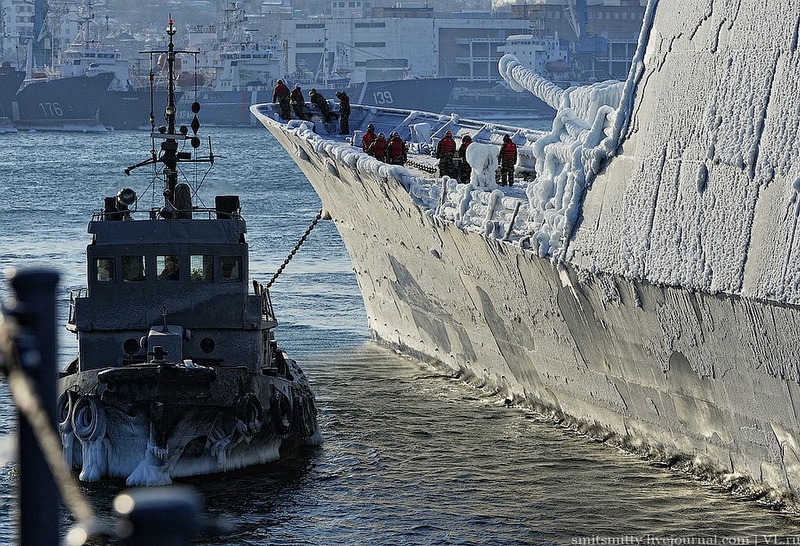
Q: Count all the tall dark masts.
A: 1